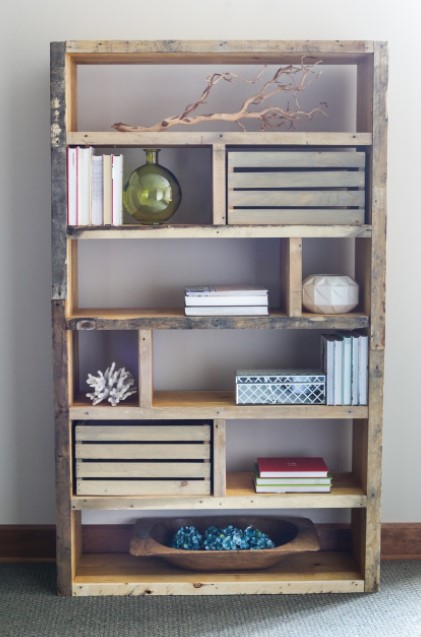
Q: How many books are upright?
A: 10